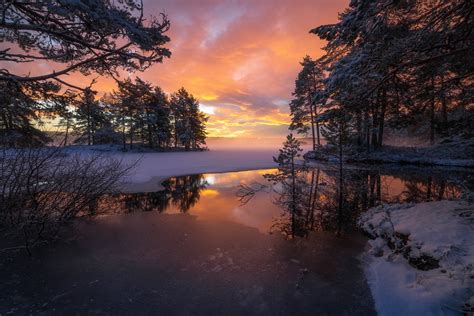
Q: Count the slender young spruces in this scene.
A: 2